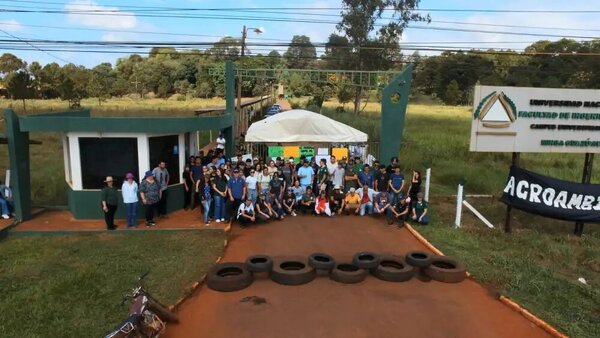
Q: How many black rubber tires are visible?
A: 9